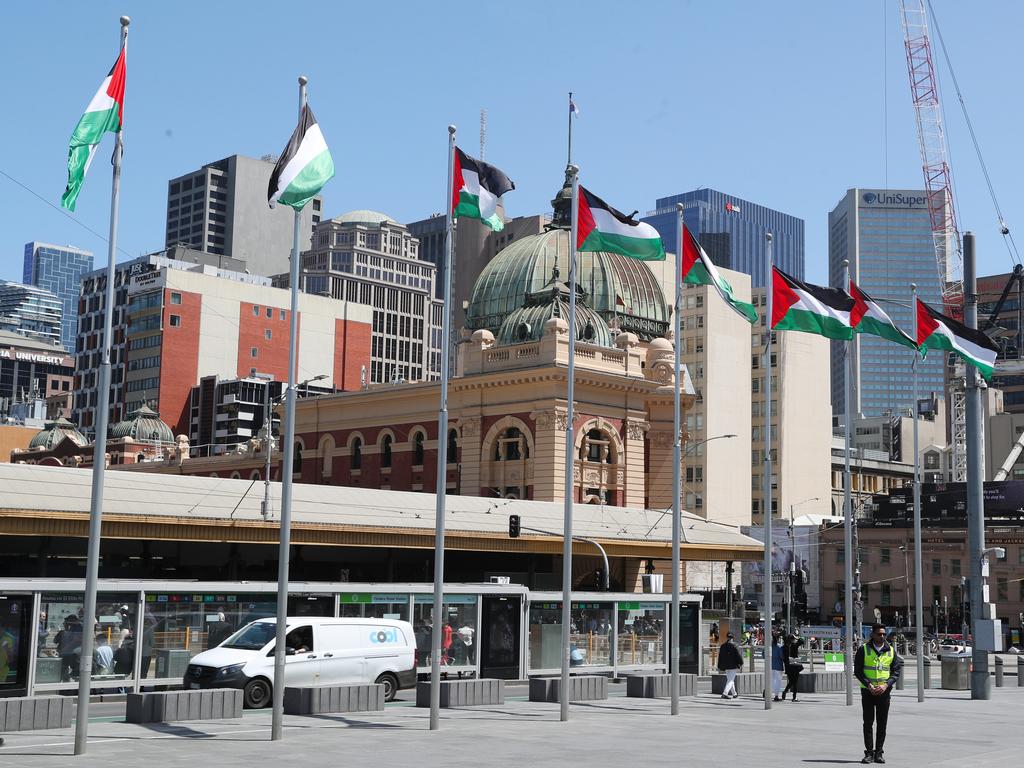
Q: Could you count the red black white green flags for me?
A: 8